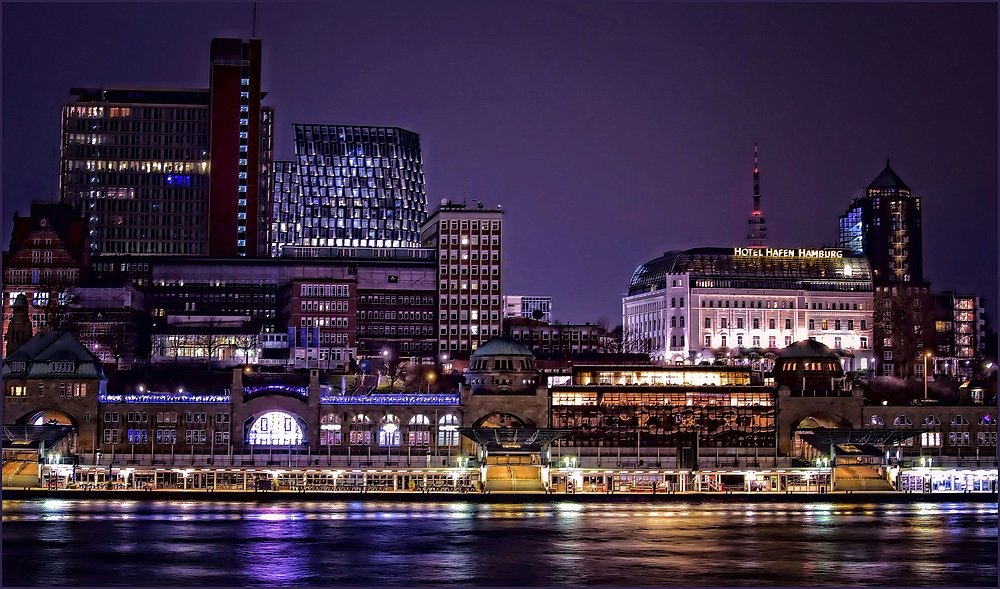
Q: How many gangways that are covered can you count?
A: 3